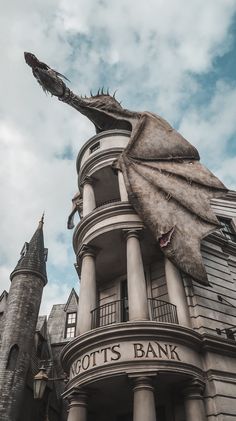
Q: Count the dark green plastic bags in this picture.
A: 0